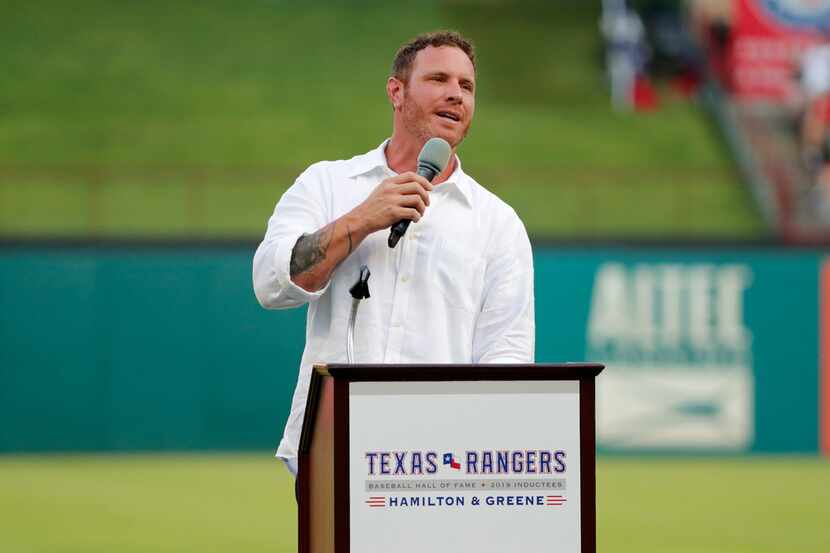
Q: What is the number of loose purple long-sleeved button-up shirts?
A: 0